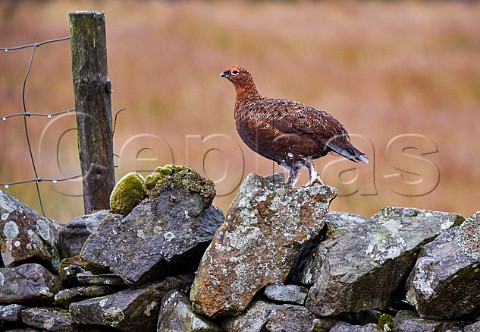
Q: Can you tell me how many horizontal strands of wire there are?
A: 3